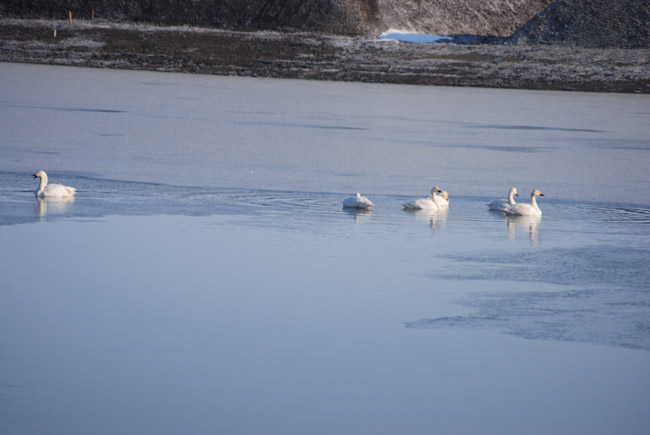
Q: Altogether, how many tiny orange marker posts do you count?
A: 2